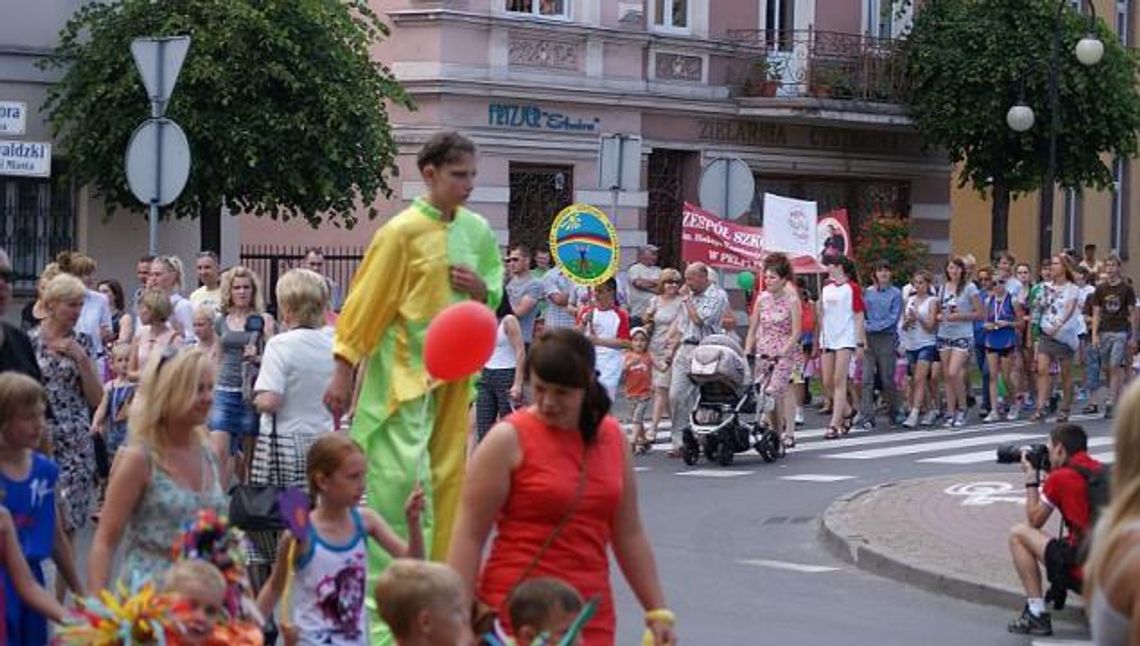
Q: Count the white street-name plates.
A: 2